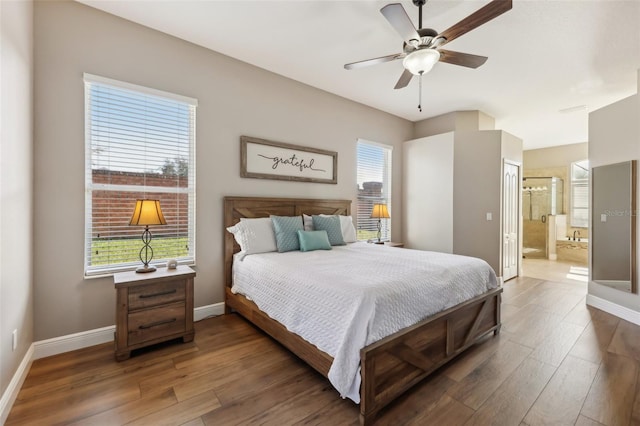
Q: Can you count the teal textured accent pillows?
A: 2